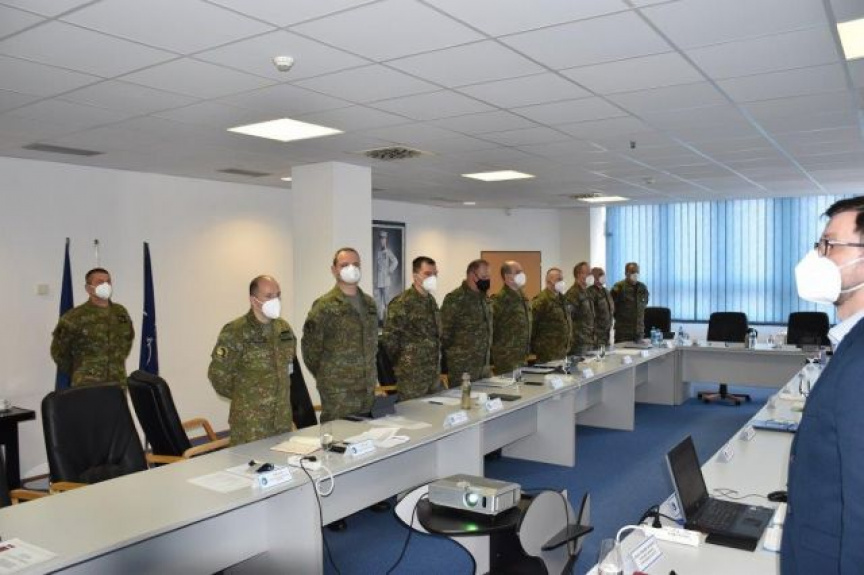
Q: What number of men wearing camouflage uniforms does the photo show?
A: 10